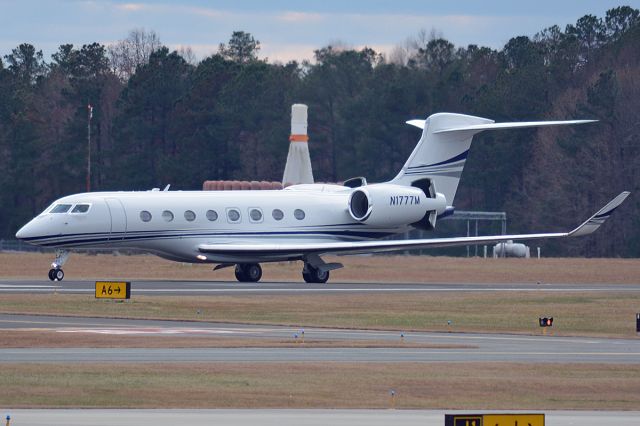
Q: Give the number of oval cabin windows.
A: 8